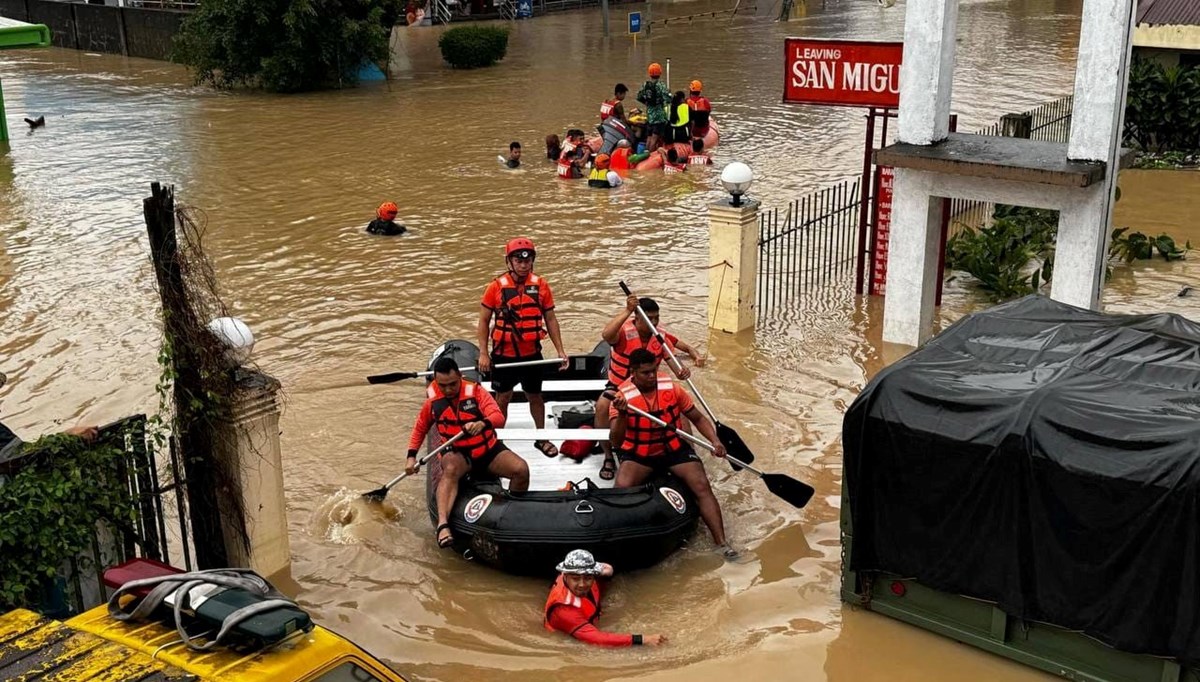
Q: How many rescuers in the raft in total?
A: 4